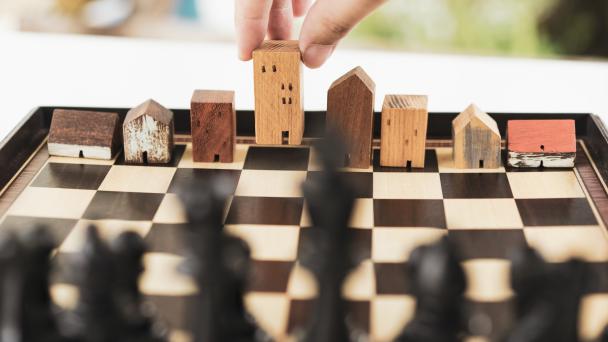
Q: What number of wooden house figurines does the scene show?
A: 8